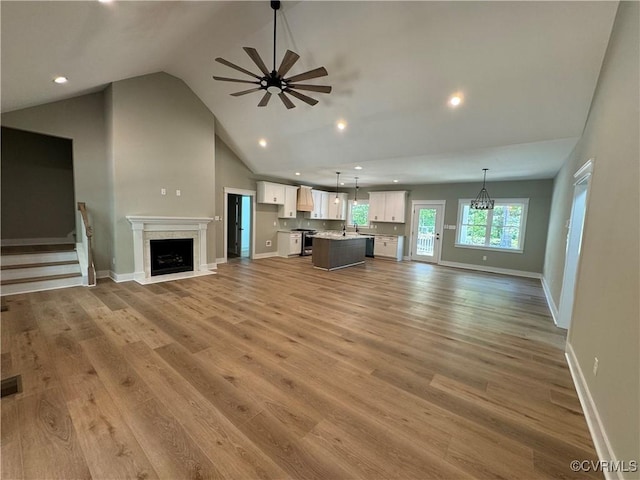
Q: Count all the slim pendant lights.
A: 2